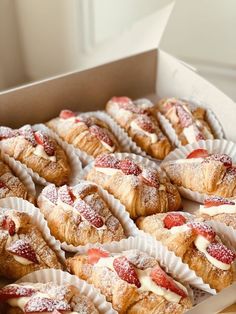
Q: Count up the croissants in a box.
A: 13